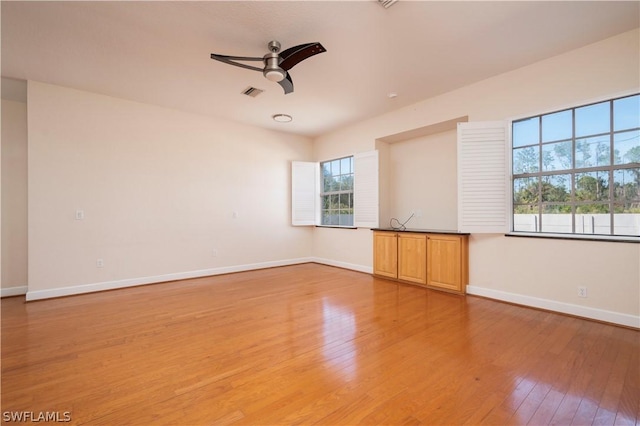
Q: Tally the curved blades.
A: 3